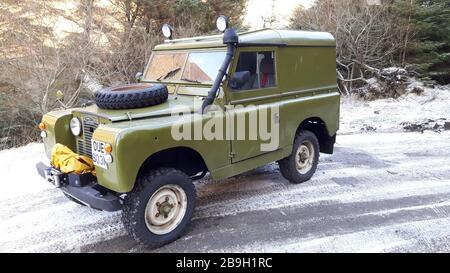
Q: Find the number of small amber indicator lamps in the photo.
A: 2